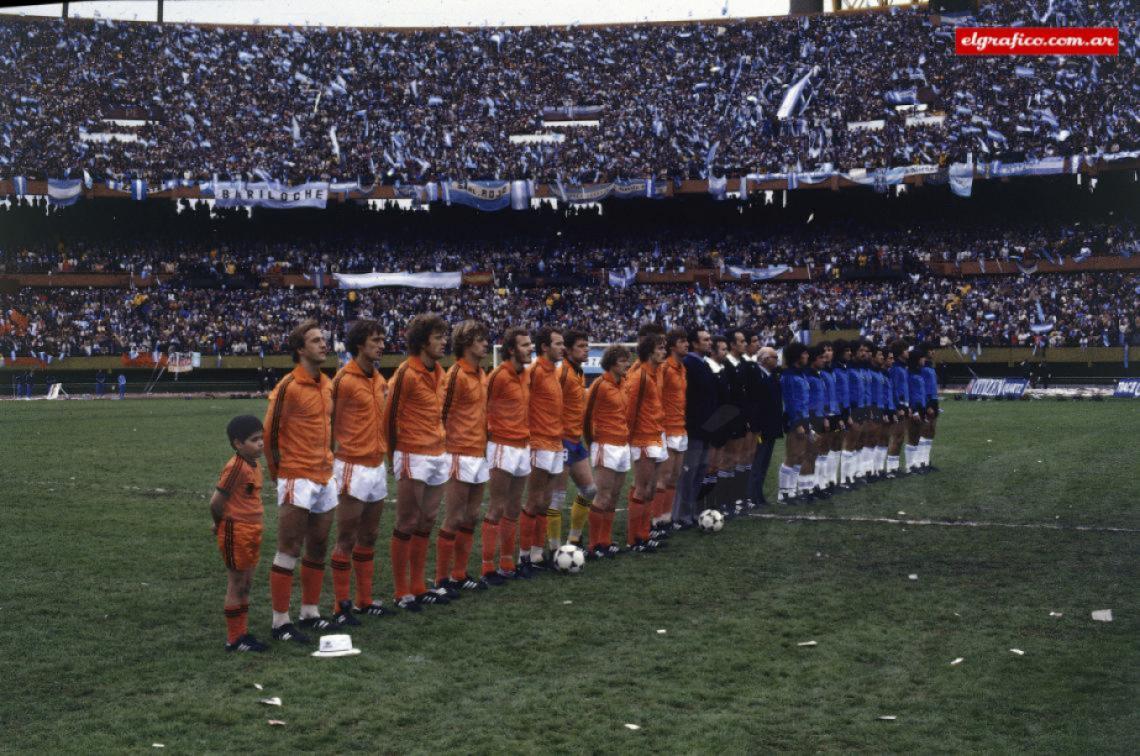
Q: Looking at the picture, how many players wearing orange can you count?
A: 11